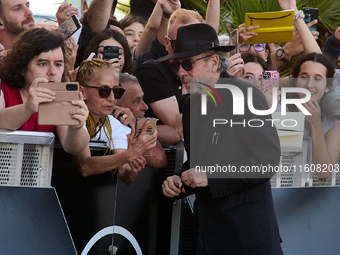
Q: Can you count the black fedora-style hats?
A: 1